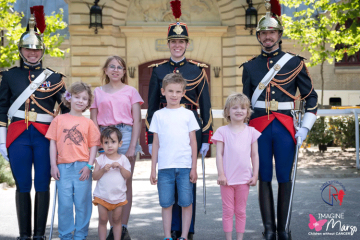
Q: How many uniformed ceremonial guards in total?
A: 3